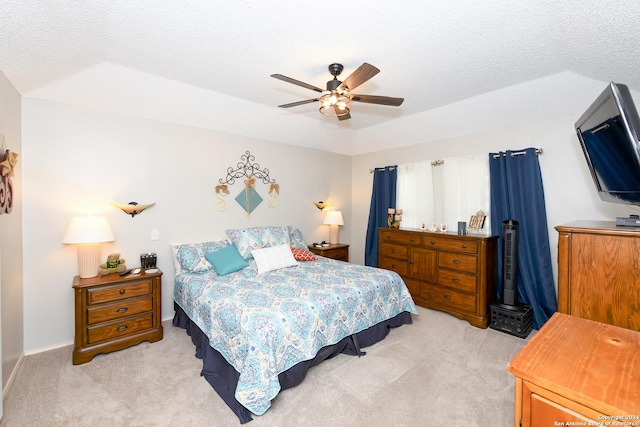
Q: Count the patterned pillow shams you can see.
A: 3